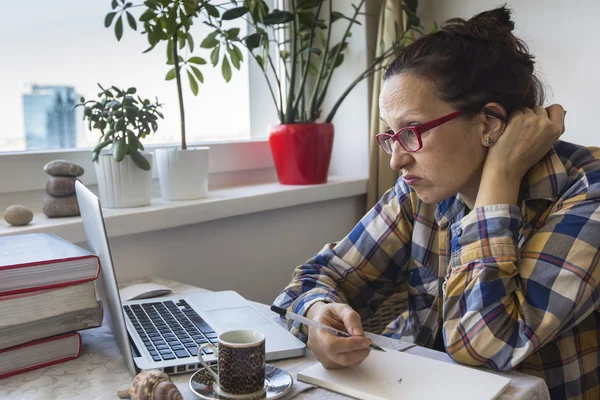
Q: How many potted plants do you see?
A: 3